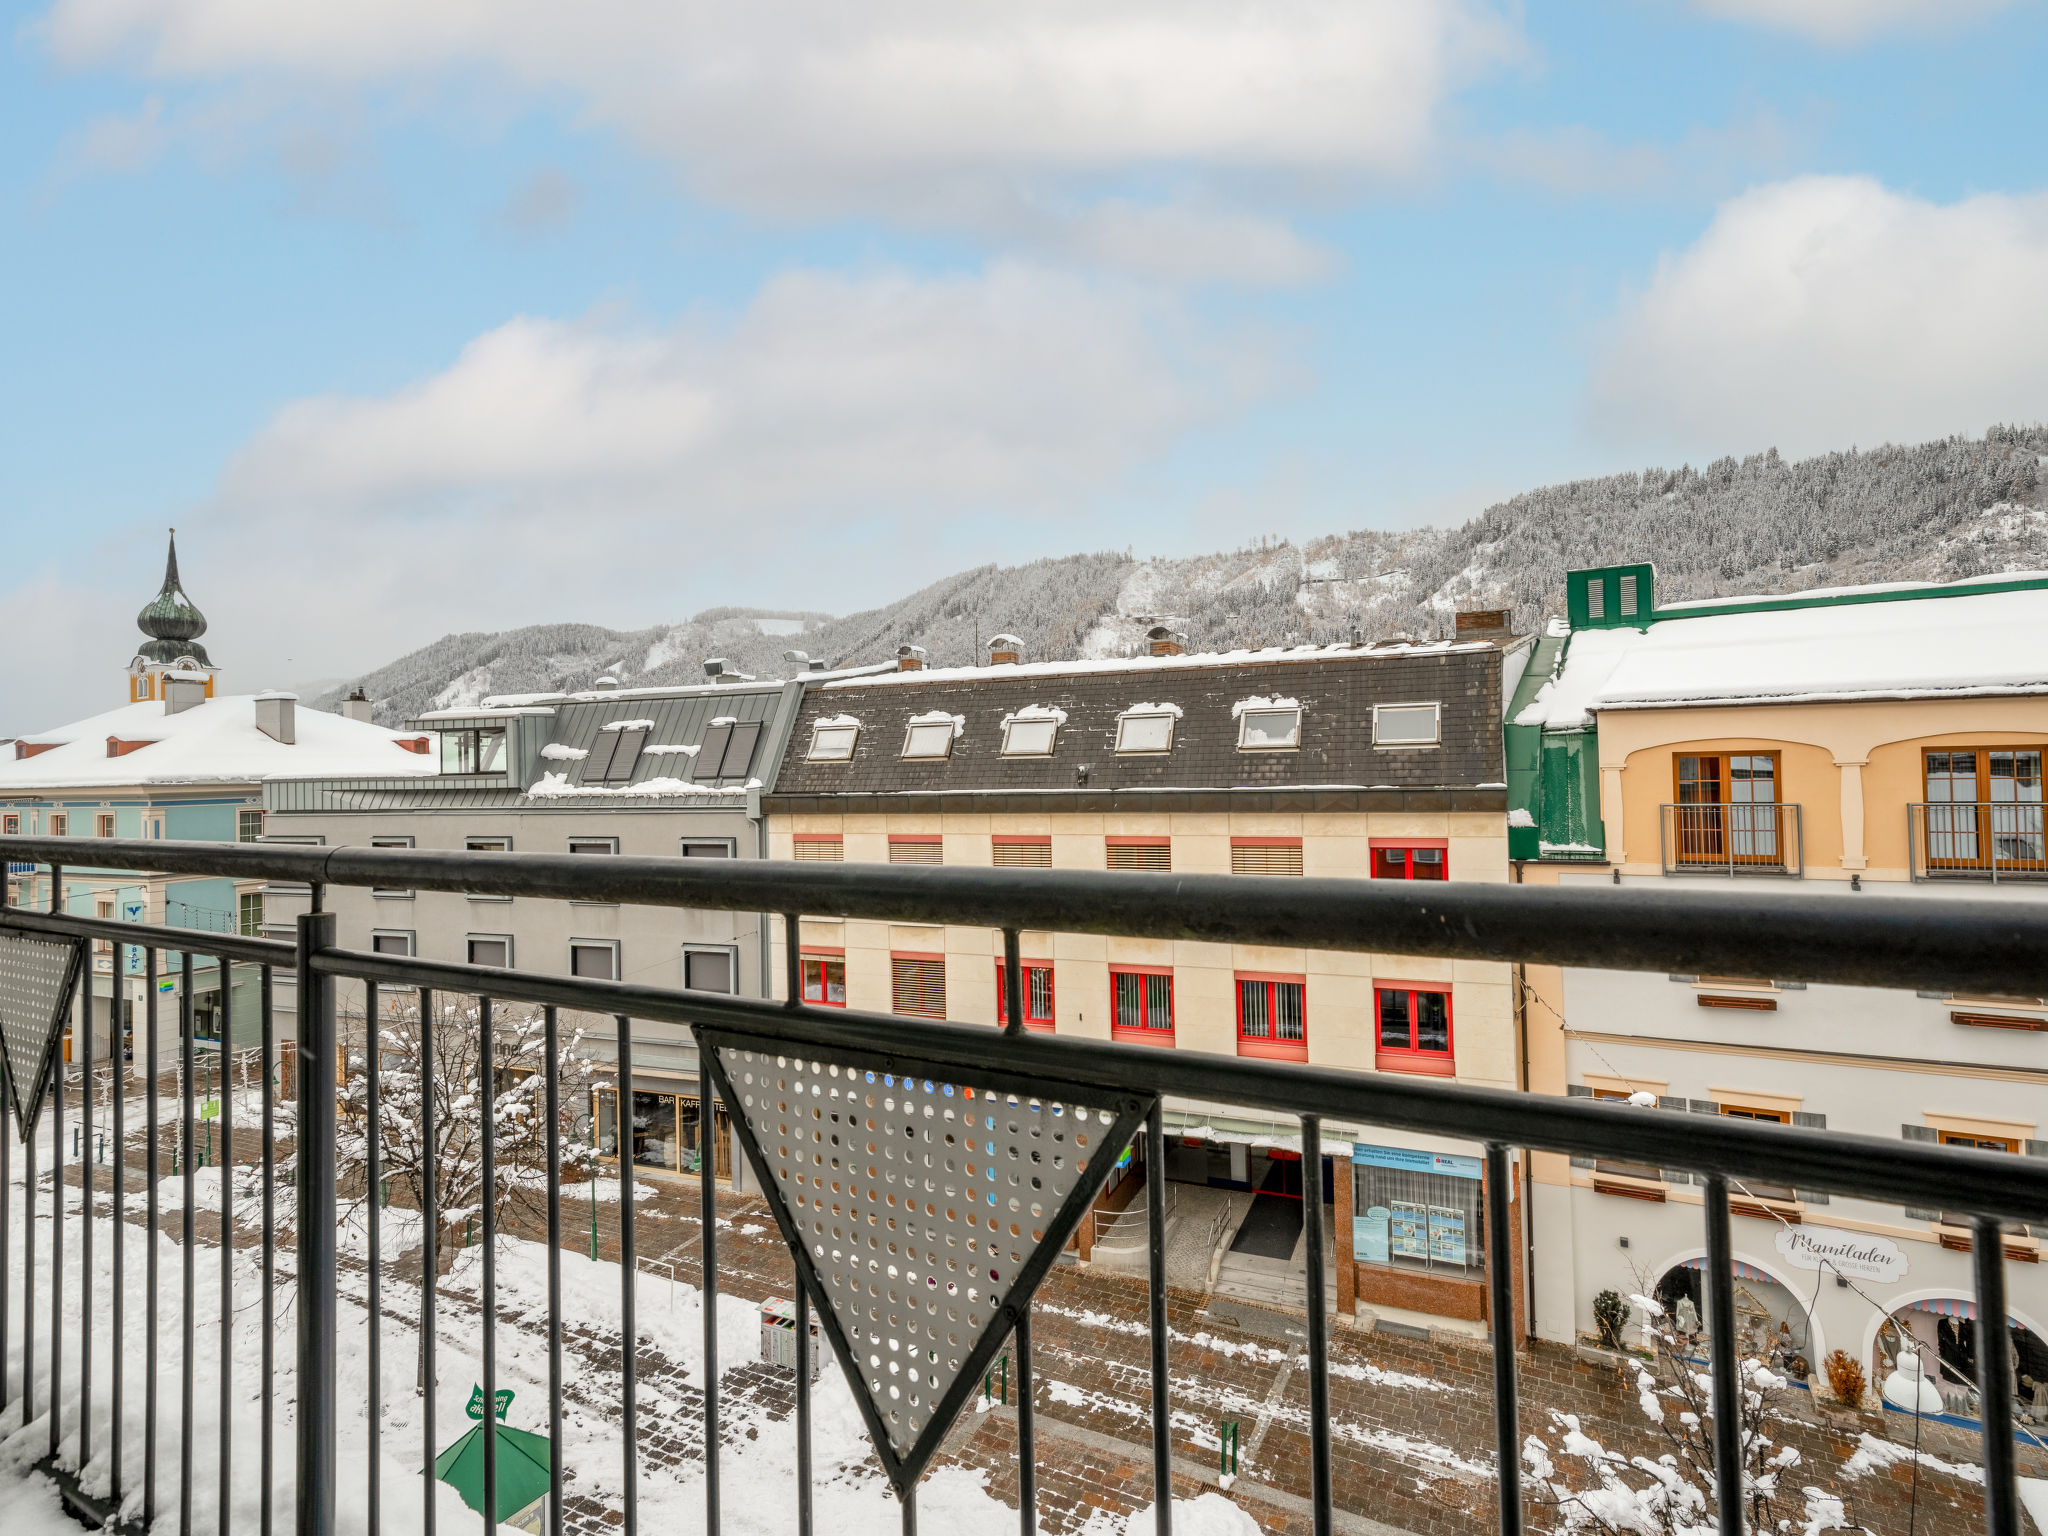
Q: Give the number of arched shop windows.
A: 2